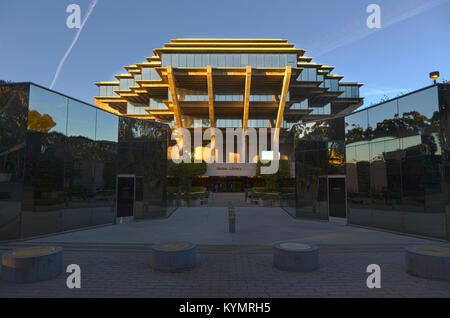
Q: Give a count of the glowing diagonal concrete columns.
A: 4